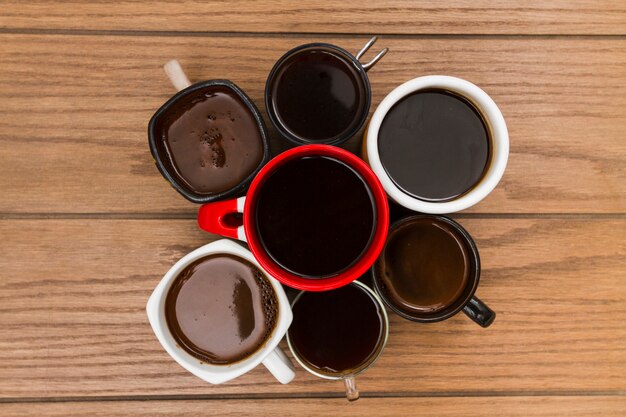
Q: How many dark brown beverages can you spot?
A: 7